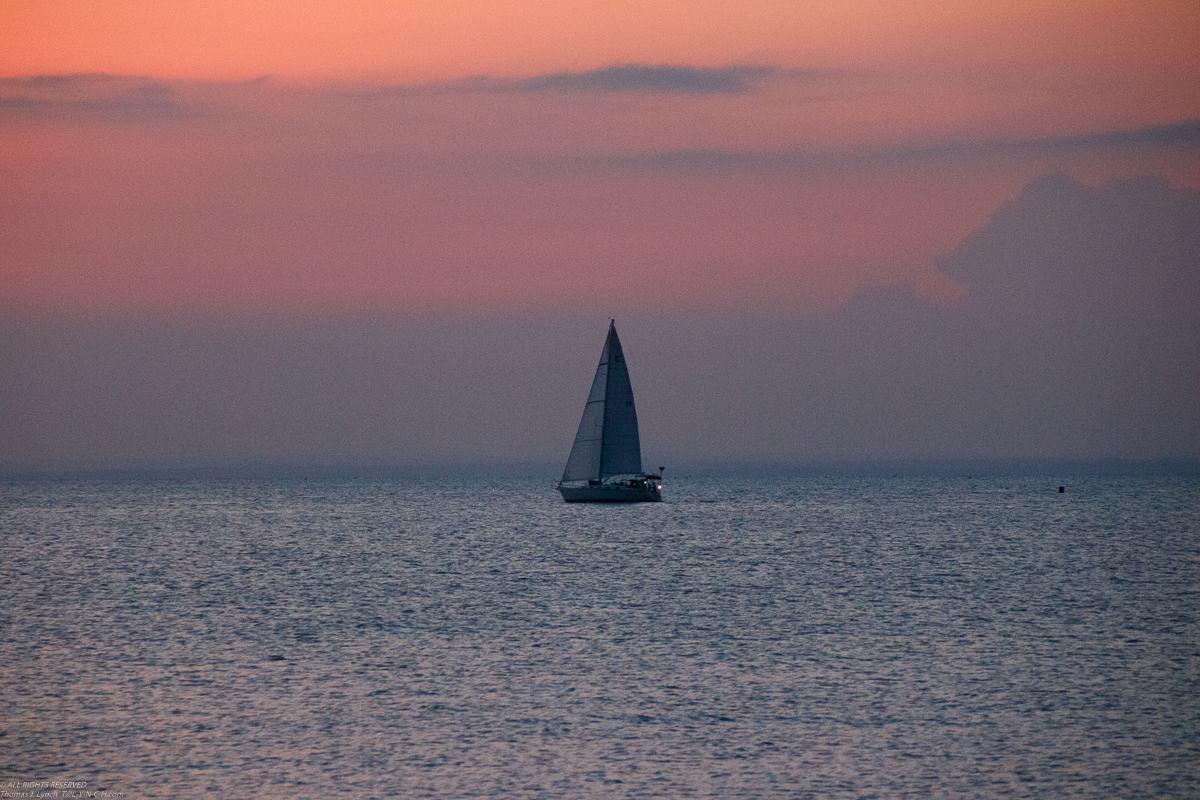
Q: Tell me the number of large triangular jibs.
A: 1